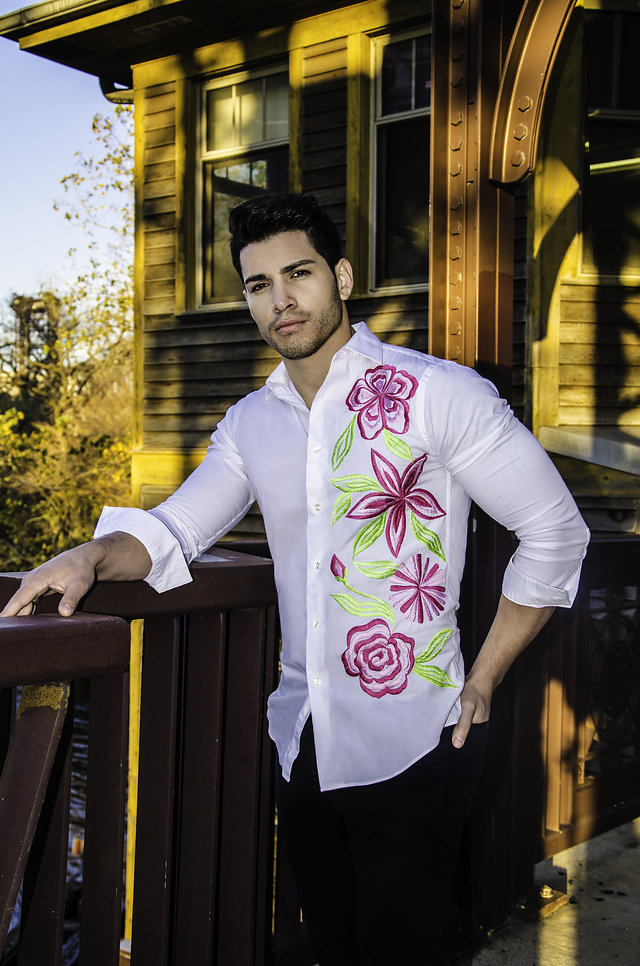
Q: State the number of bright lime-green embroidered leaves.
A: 10